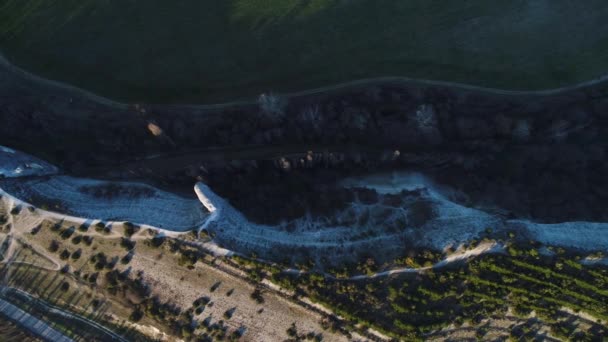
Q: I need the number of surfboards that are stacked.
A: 0